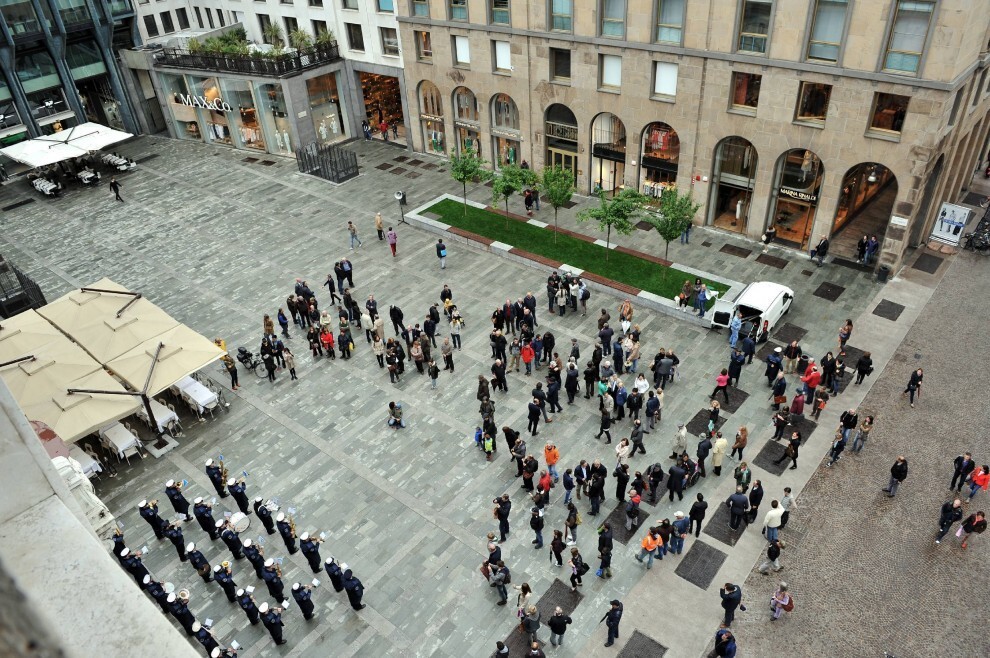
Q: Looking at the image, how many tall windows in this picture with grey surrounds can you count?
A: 9